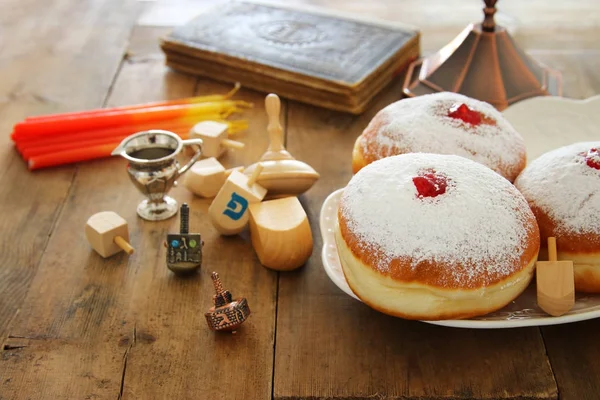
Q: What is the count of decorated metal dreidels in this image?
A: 2